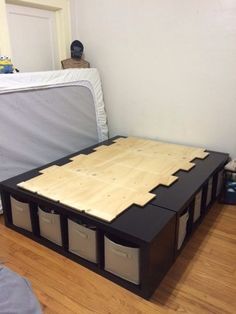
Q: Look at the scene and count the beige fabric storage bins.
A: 8